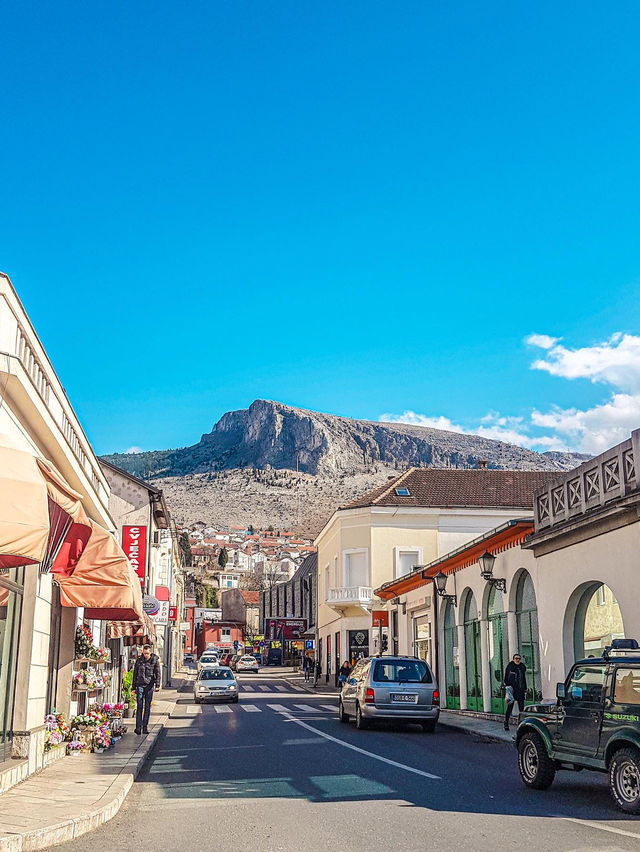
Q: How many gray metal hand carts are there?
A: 0